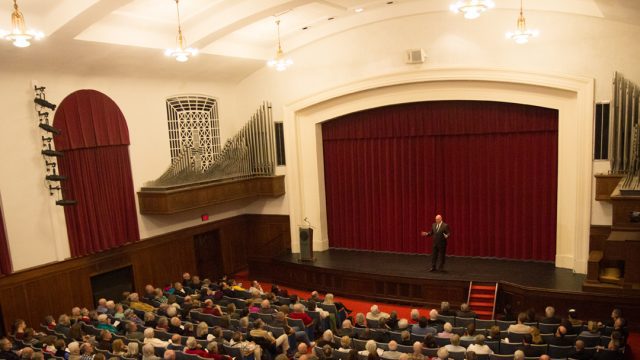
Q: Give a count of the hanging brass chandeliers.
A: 5